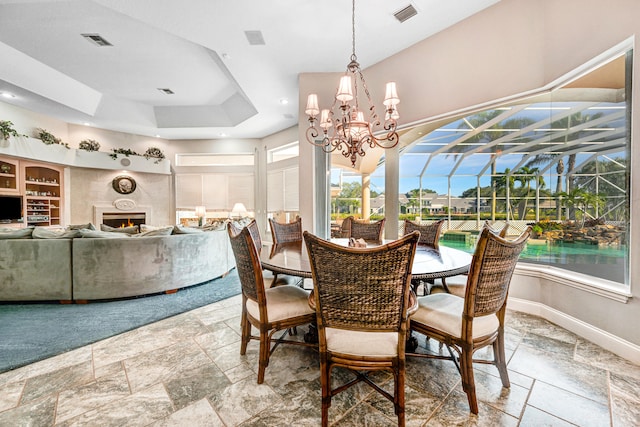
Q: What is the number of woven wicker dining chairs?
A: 8